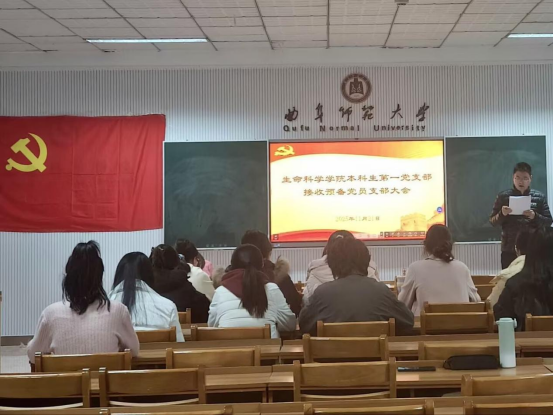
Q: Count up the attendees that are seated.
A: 12